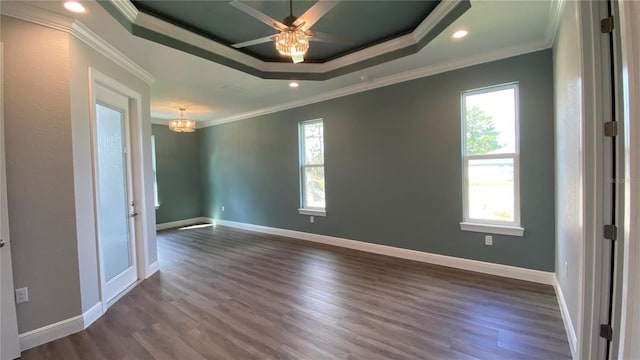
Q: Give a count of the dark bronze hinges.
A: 4